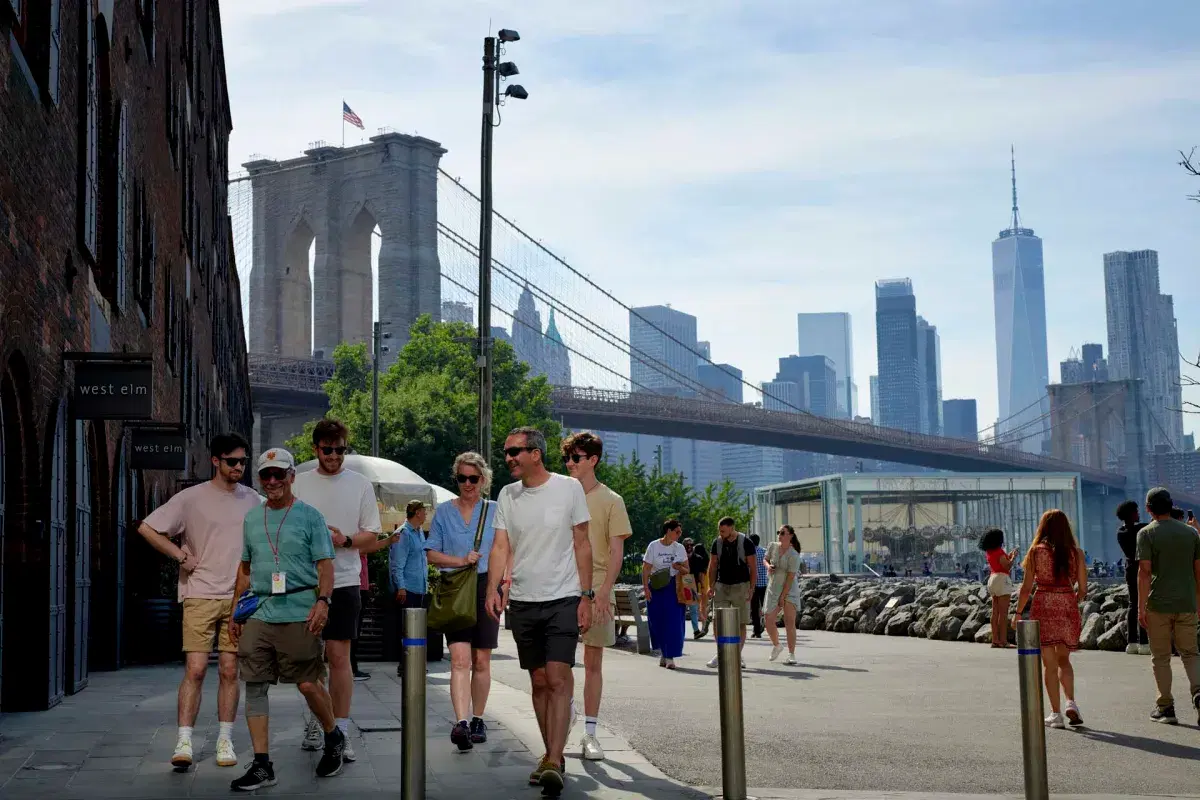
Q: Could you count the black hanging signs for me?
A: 2